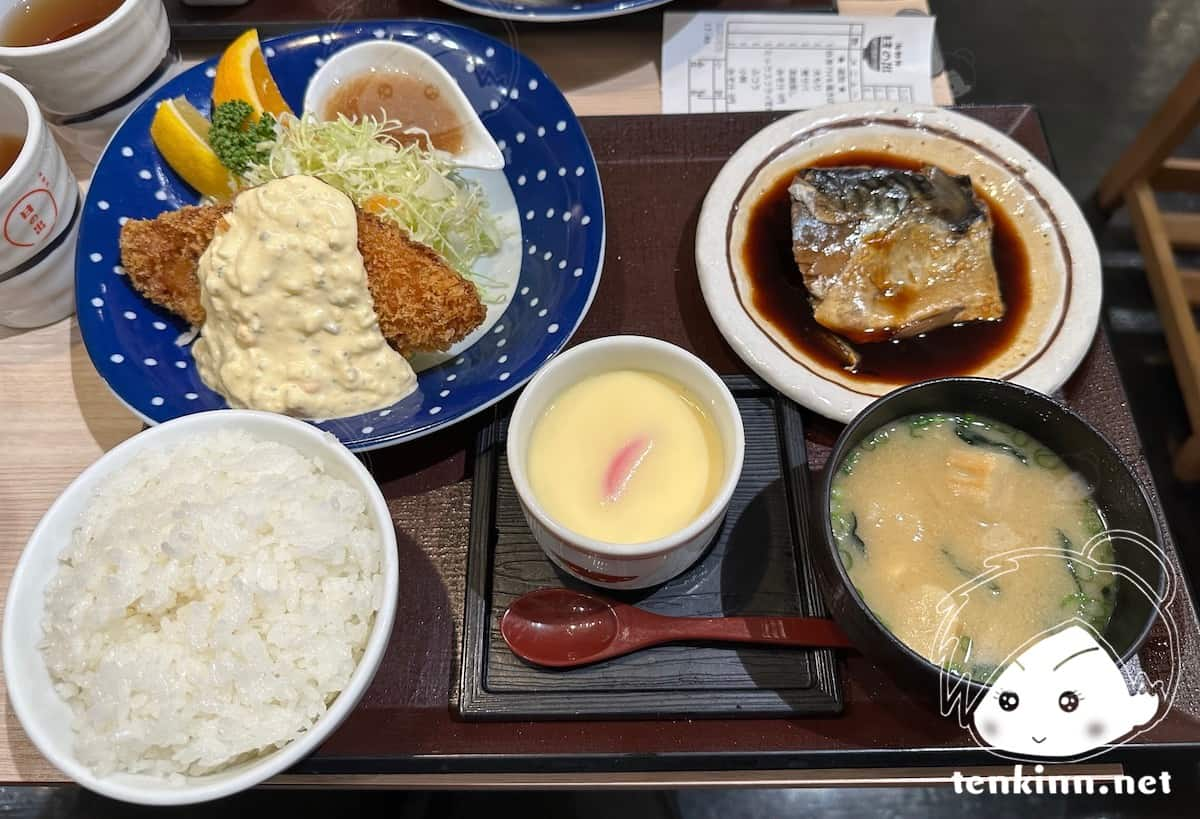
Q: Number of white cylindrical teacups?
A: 2